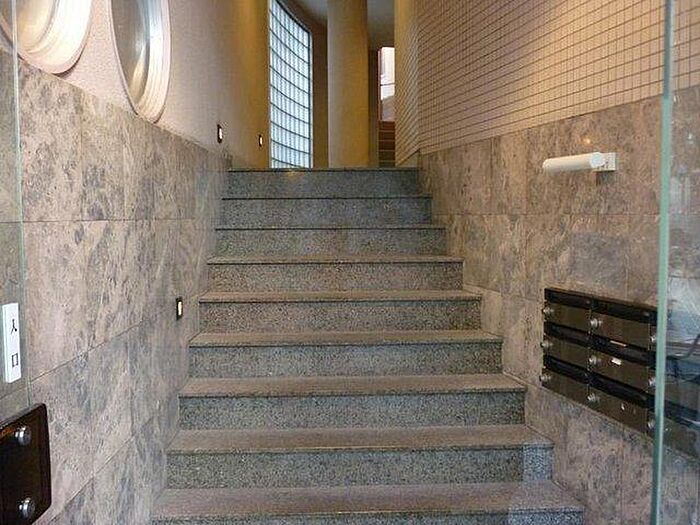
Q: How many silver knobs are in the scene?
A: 11